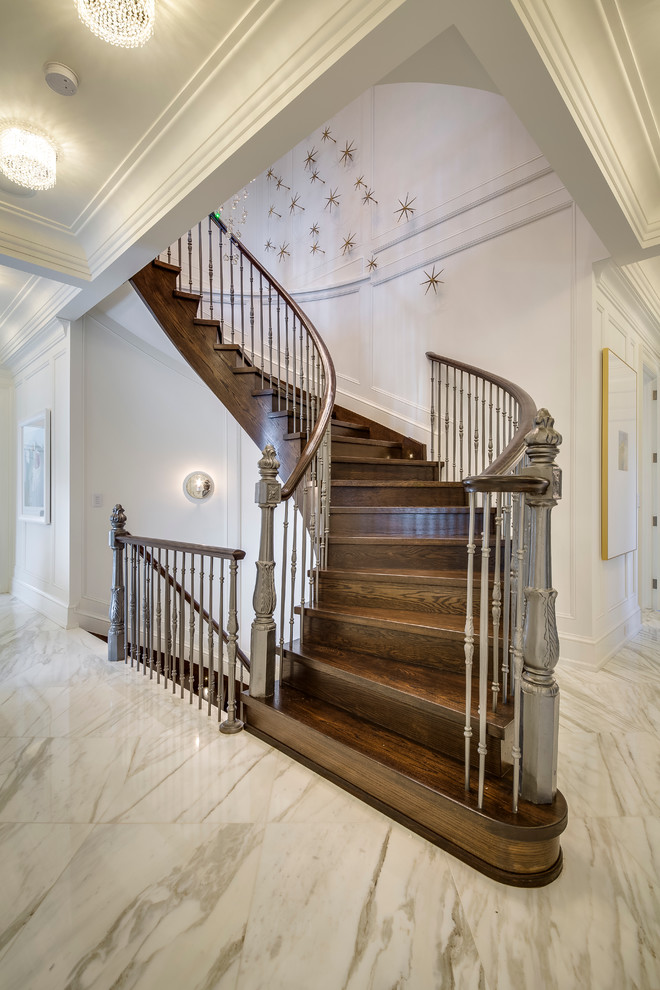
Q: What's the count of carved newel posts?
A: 3